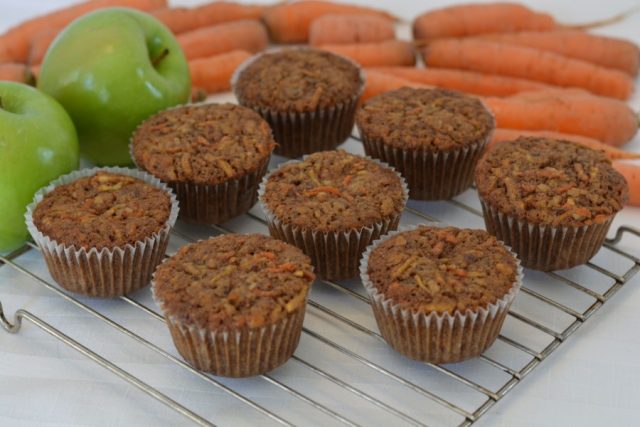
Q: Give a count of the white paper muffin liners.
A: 8